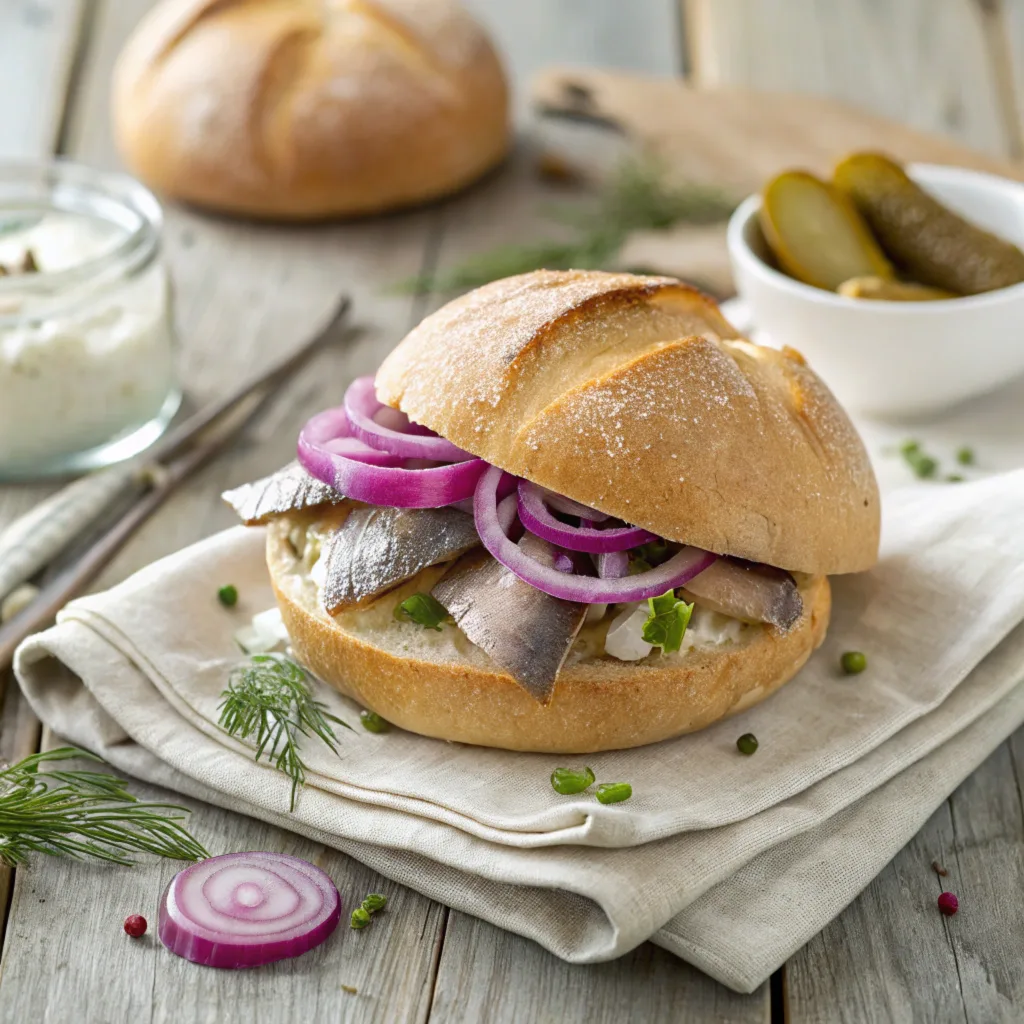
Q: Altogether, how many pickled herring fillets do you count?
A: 4